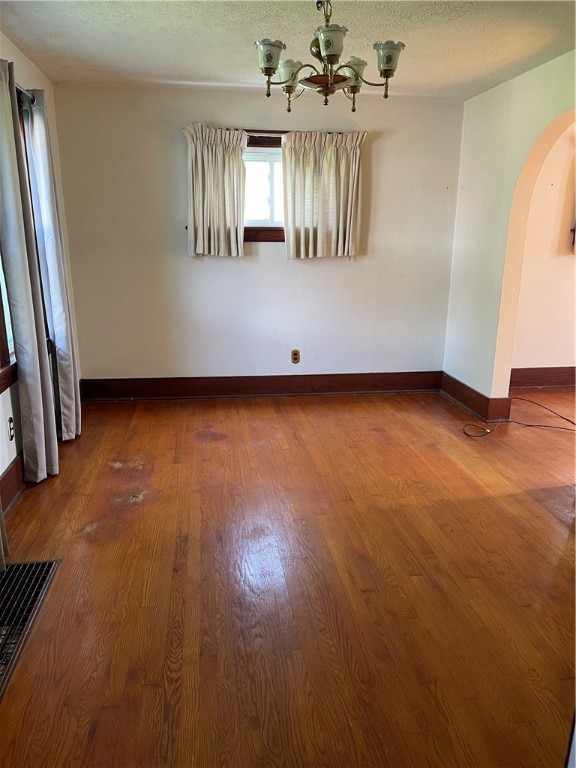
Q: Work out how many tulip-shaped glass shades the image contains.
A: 5